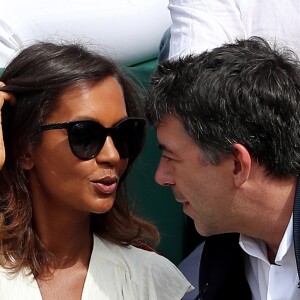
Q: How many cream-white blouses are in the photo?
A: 1